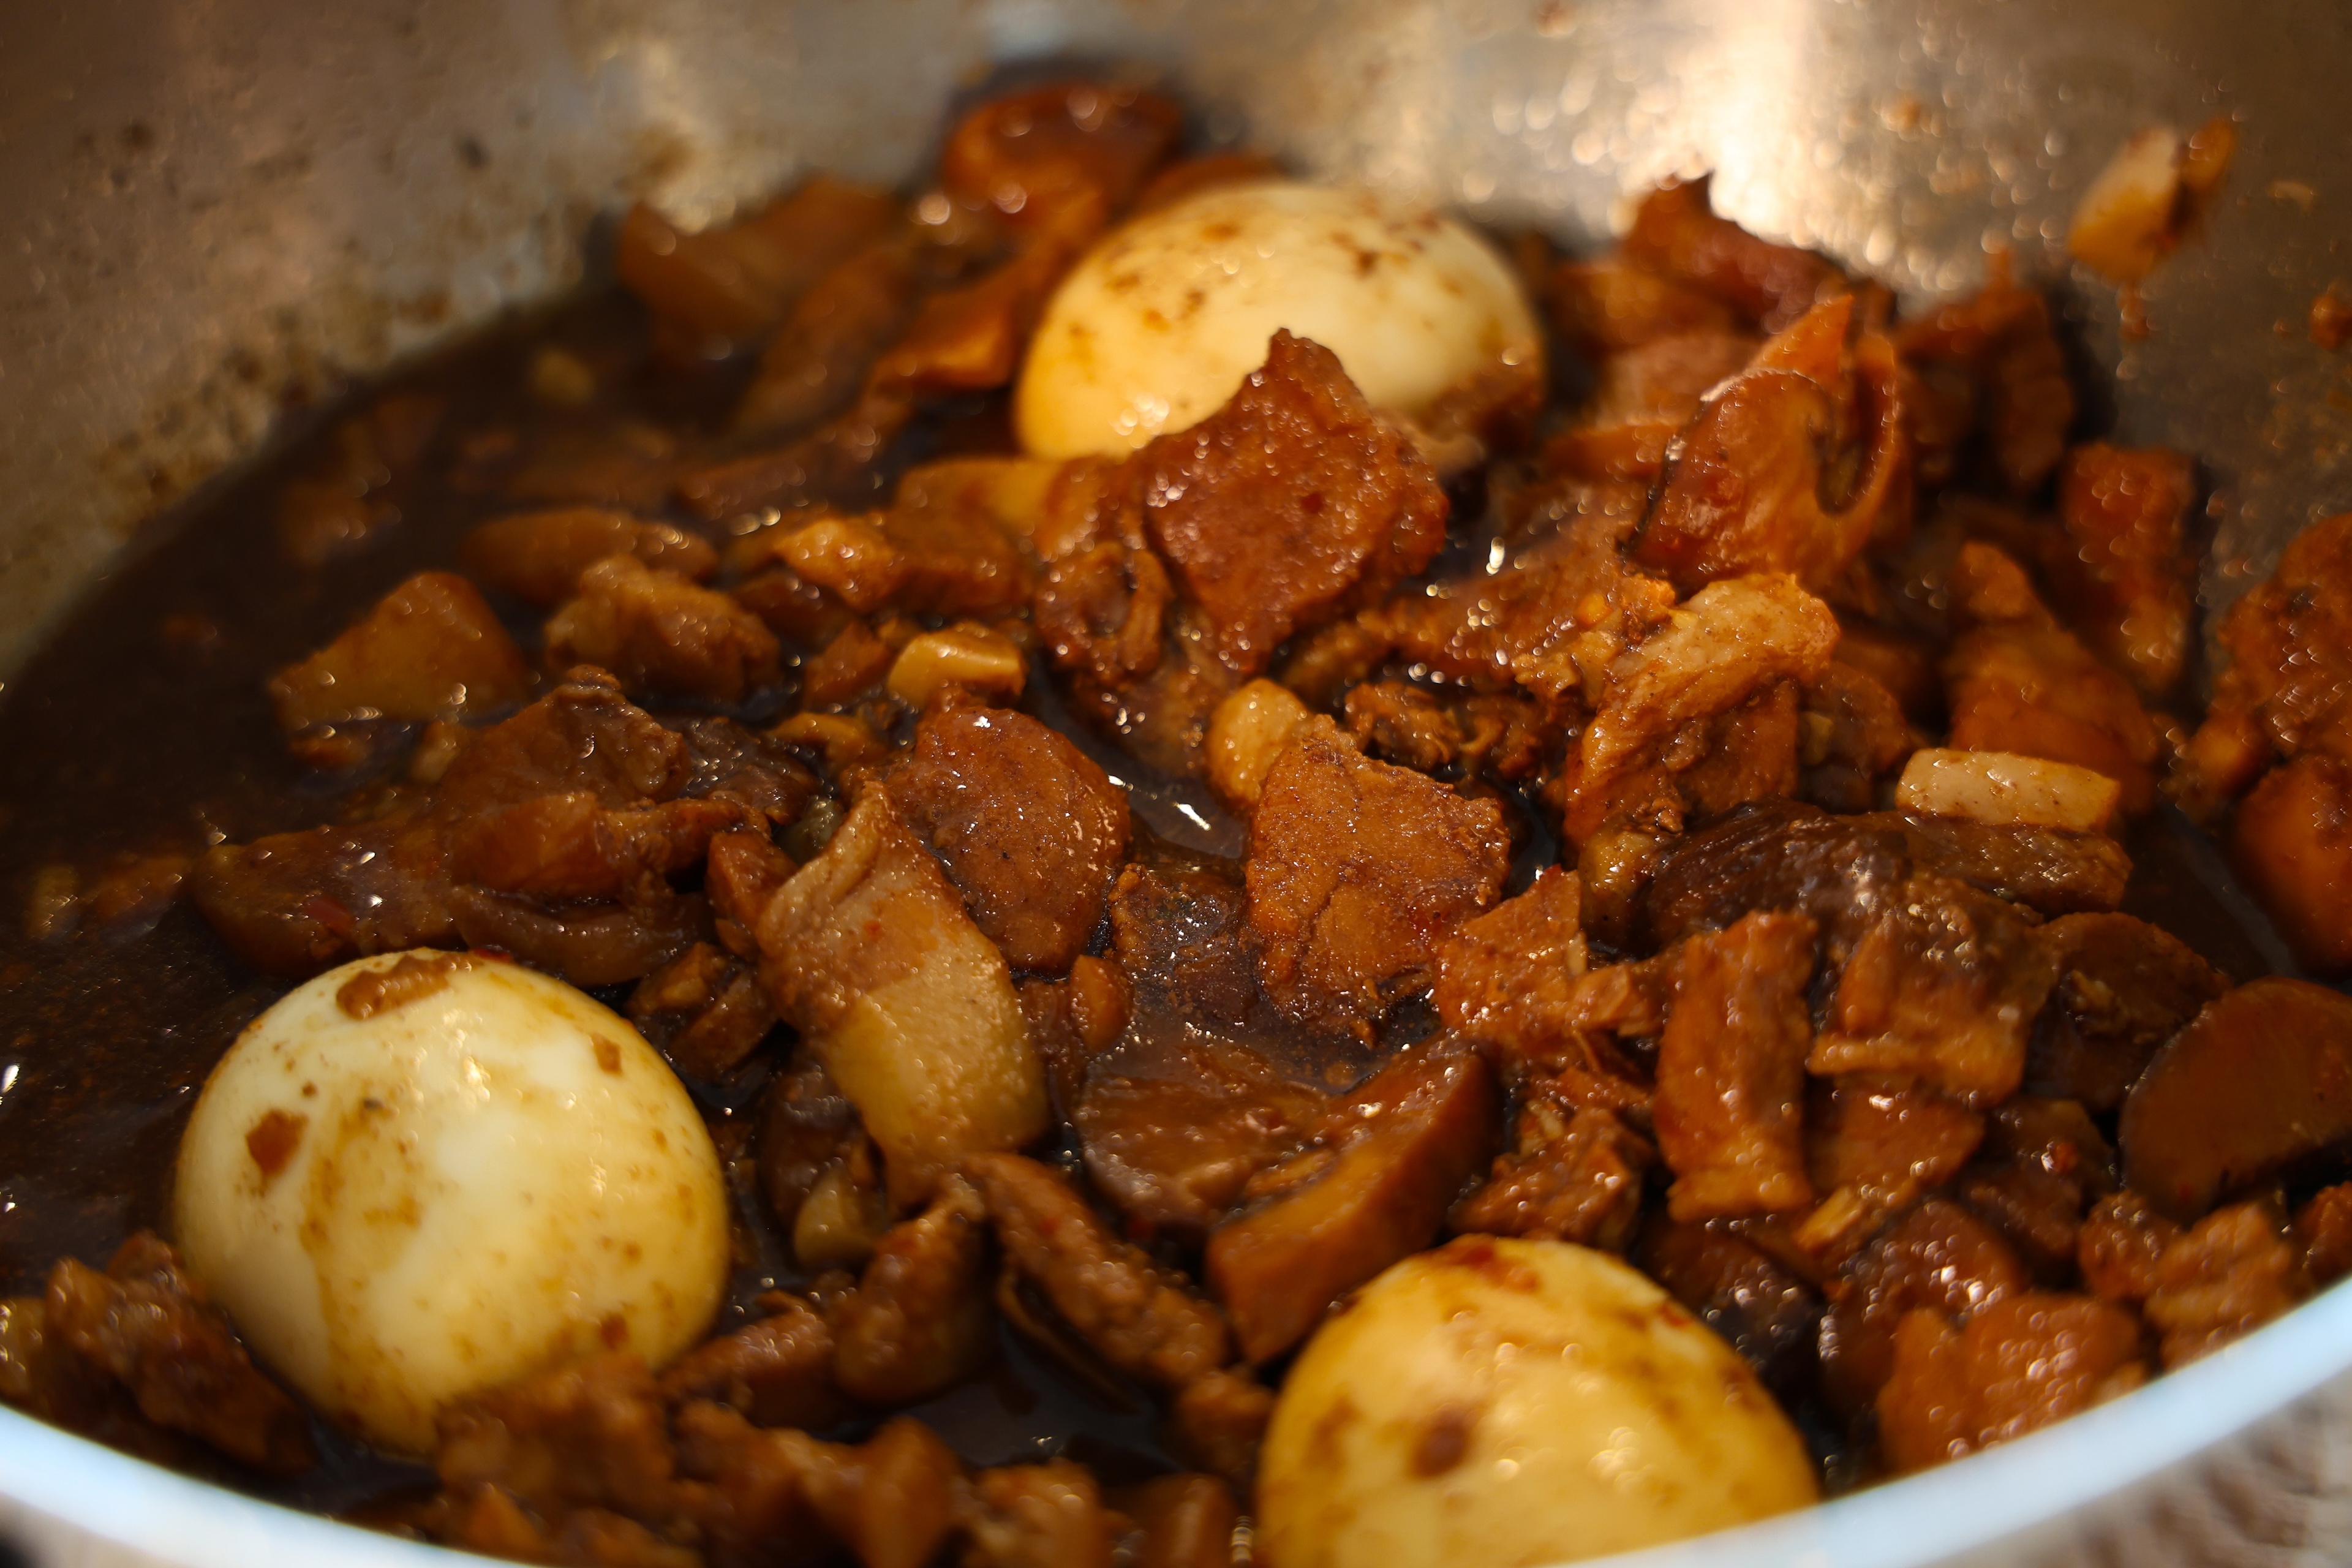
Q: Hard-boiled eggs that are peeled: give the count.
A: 3